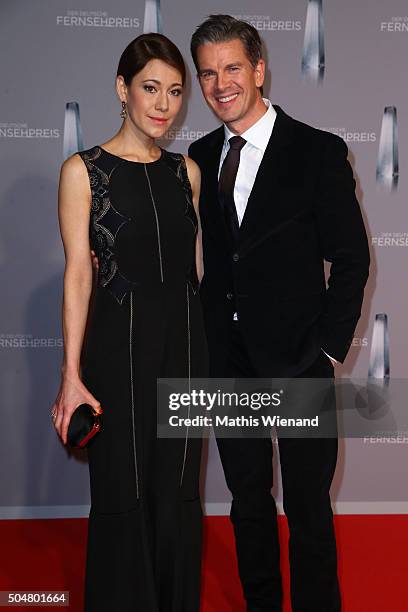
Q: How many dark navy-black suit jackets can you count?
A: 1